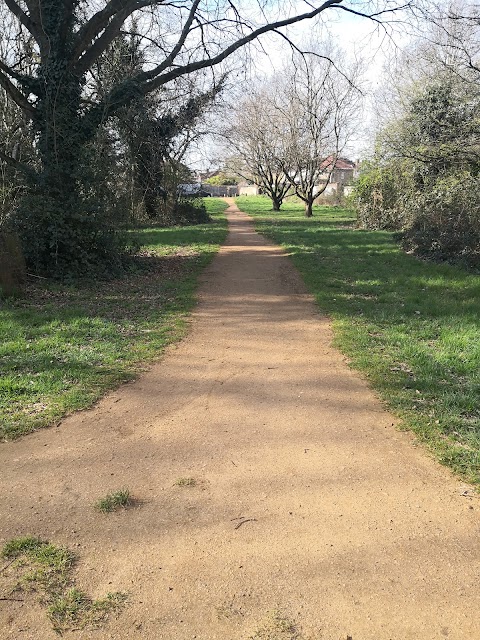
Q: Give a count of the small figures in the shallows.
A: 0